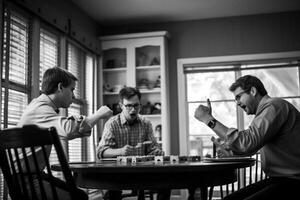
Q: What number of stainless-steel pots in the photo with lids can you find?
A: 0